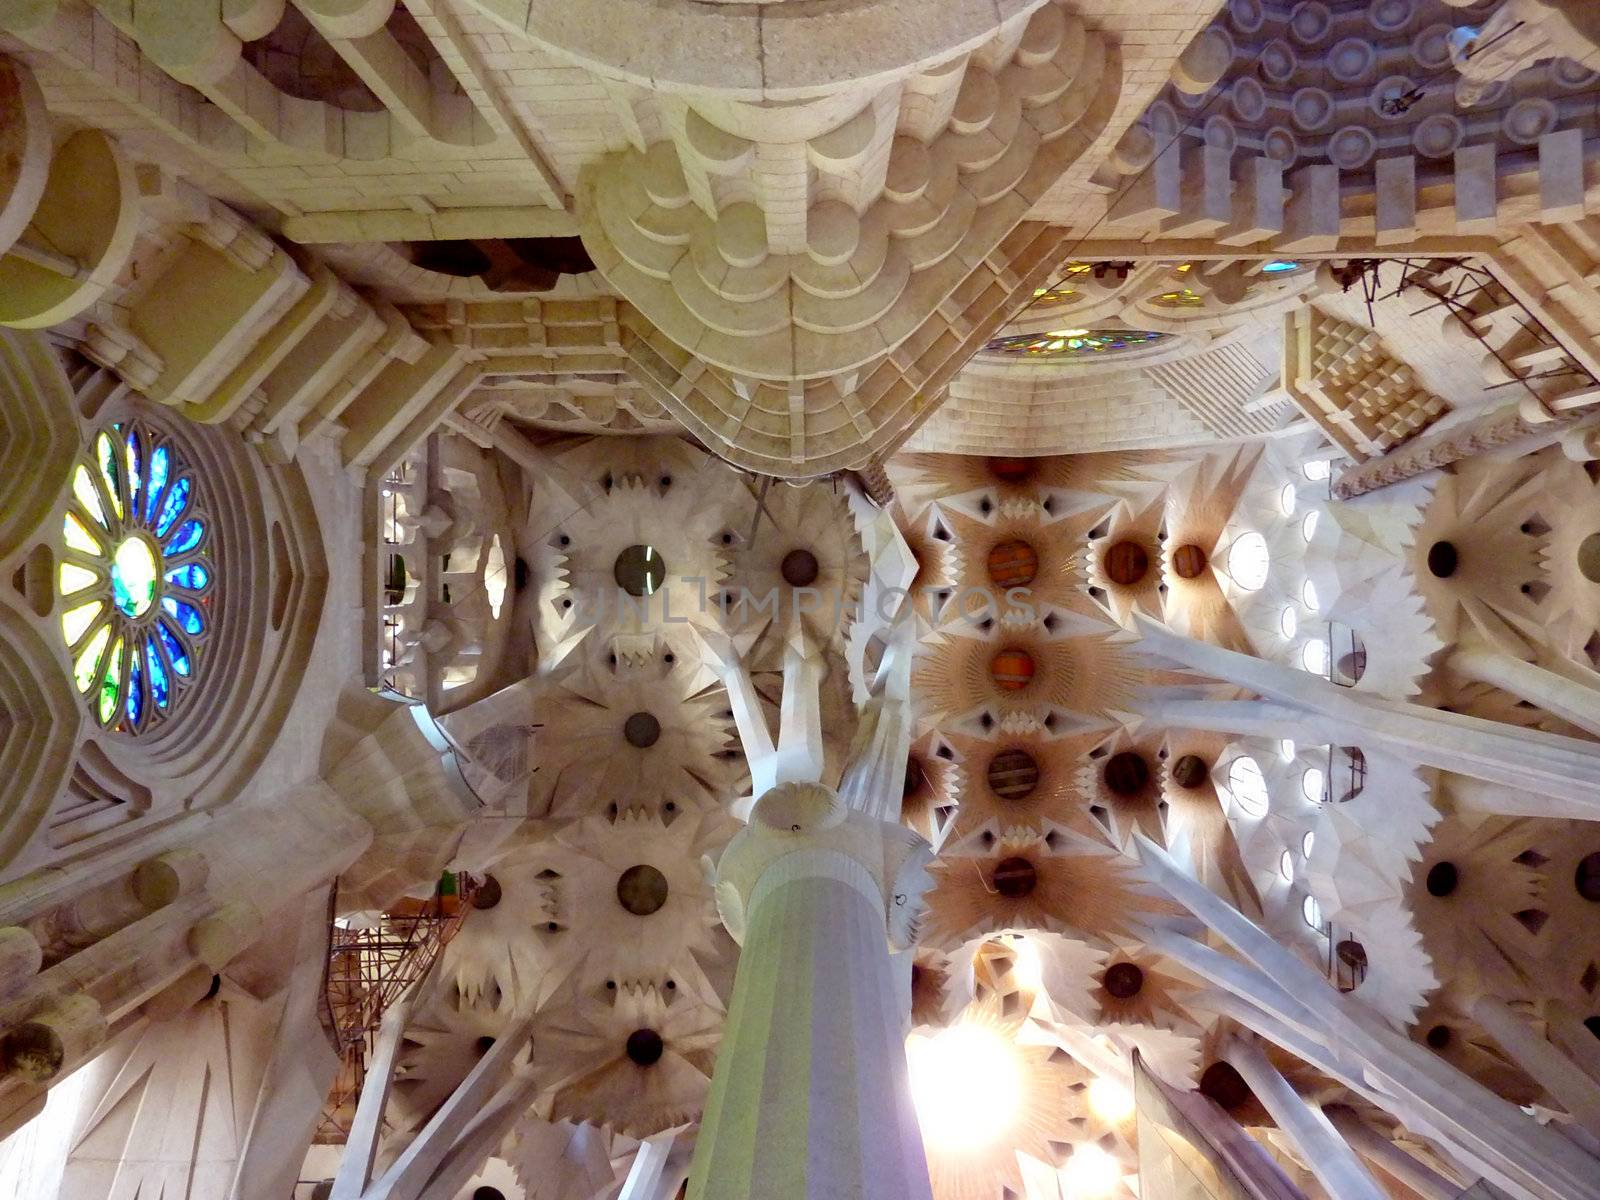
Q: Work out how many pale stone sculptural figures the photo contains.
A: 1